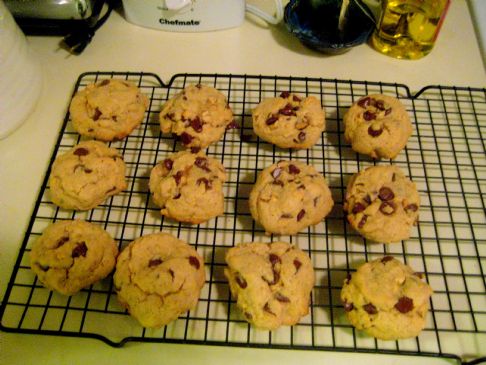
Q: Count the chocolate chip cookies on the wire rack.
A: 12